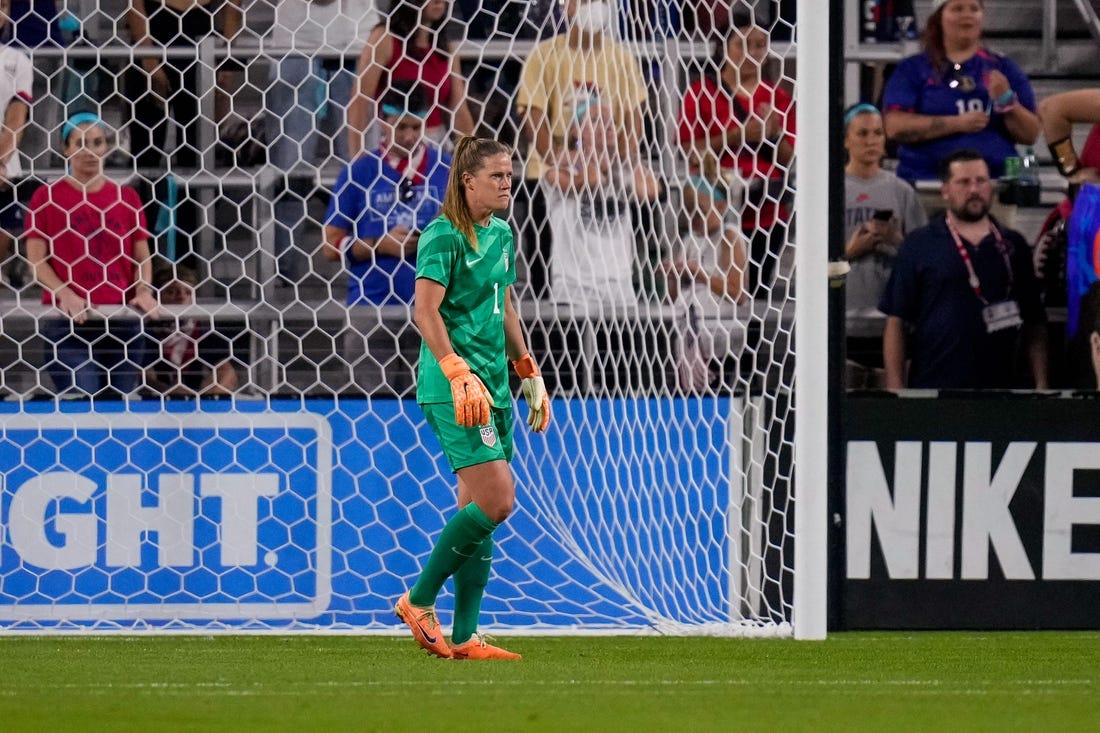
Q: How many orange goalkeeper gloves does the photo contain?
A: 2